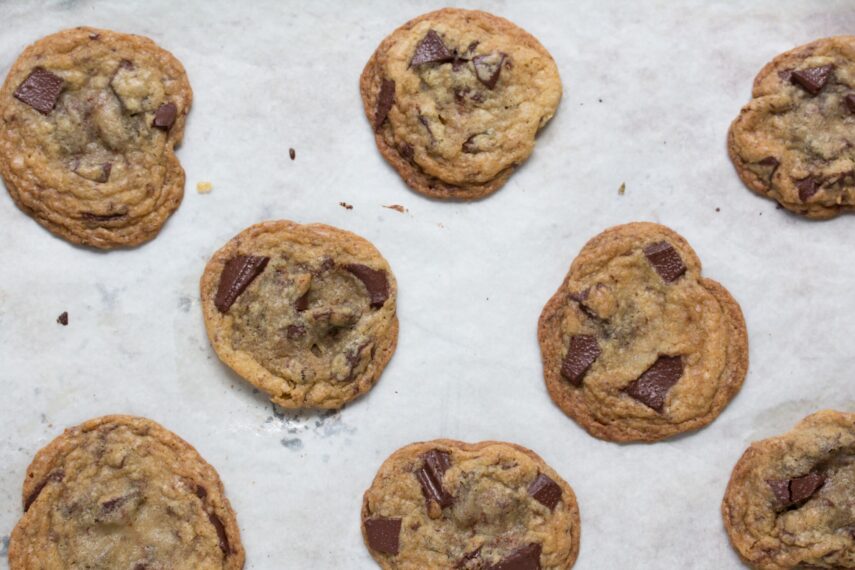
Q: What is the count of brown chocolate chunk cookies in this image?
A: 8